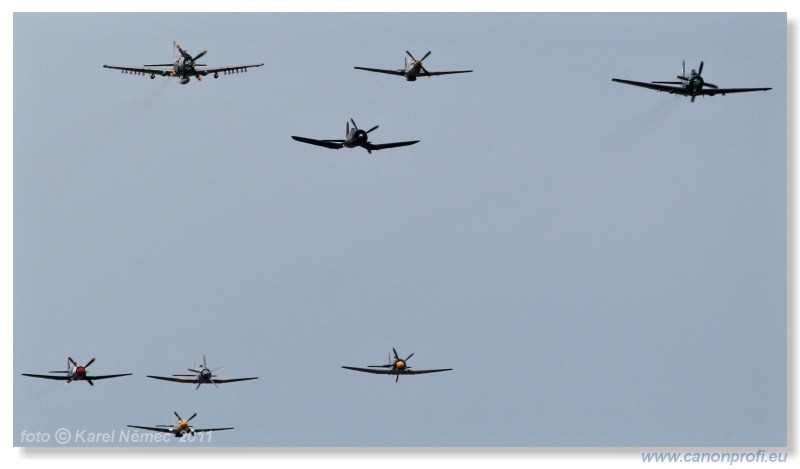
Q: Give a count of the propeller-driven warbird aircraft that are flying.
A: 8